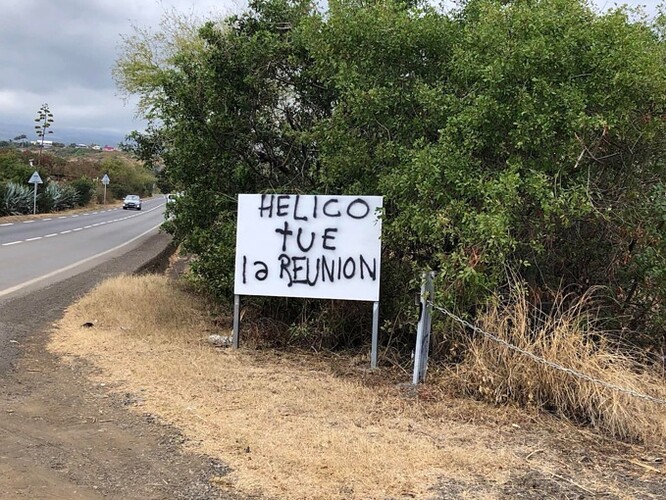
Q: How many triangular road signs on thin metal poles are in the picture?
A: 2